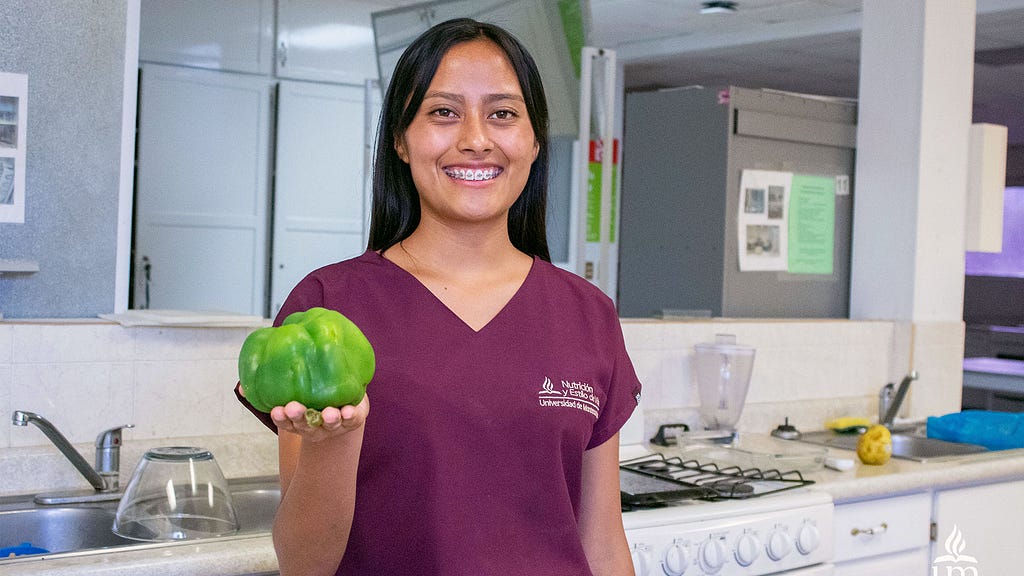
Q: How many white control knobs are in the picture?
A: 6